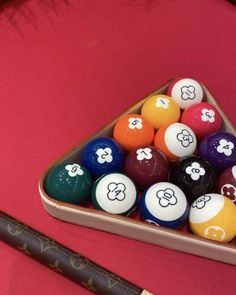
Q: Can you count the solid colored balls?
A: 8